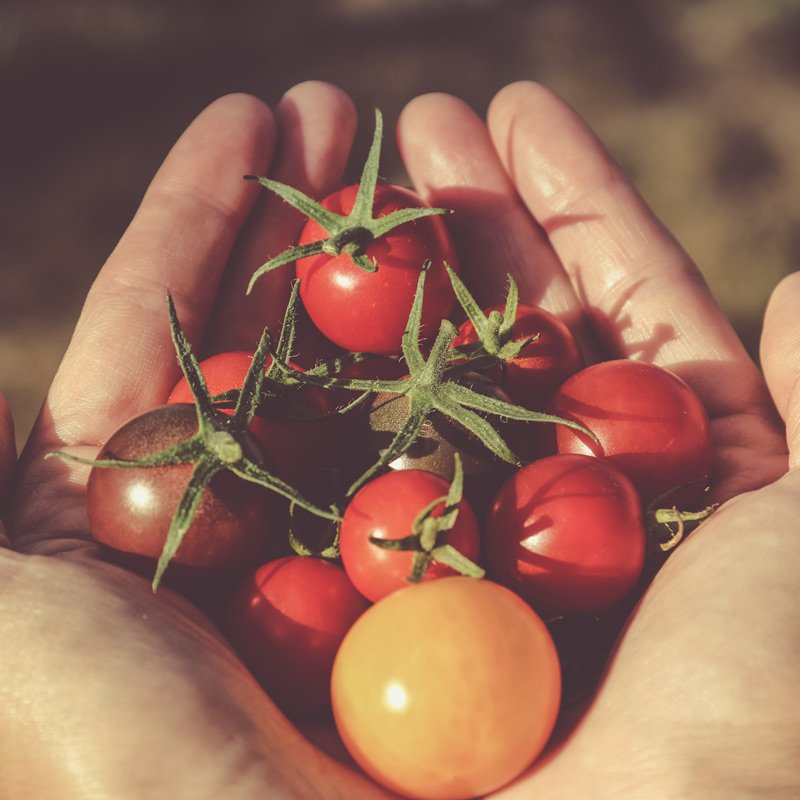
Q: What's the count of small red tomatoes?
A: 7